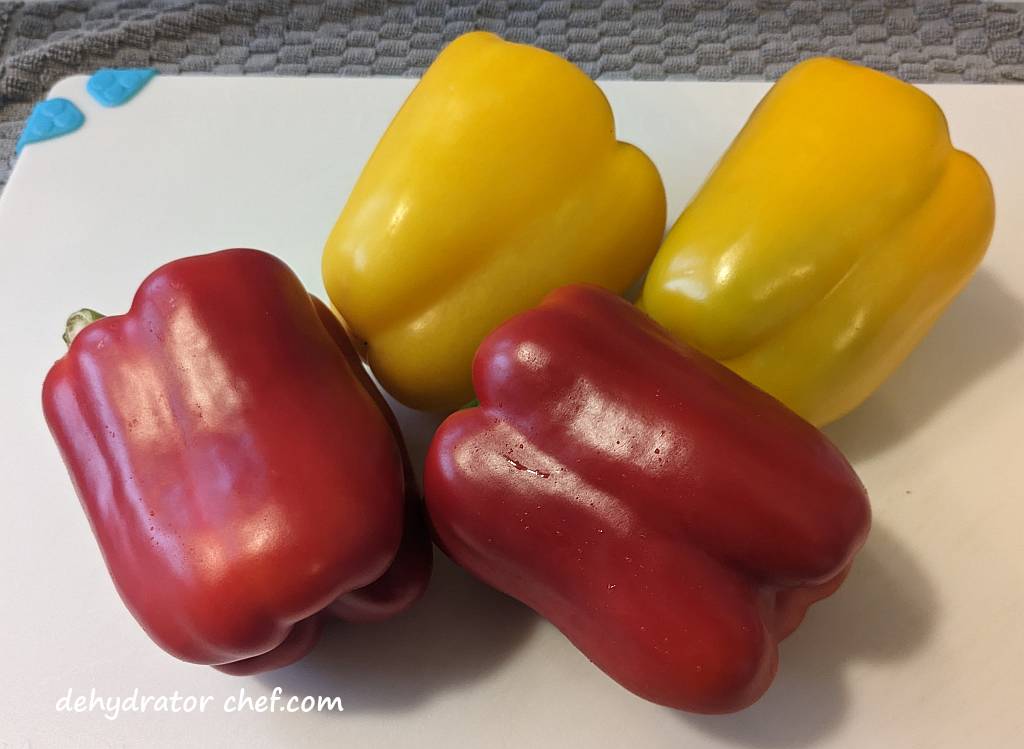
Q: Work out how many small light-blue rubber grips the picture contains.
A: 2